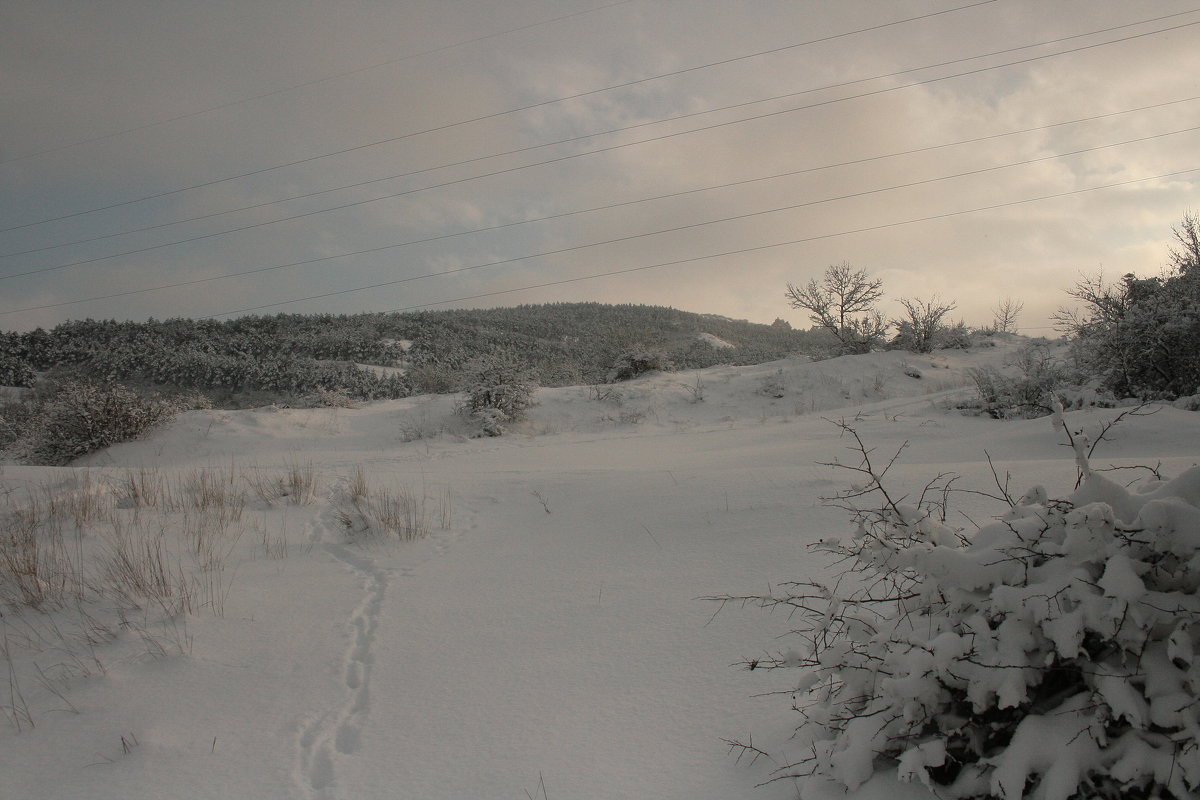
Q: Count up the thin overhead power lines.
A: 7